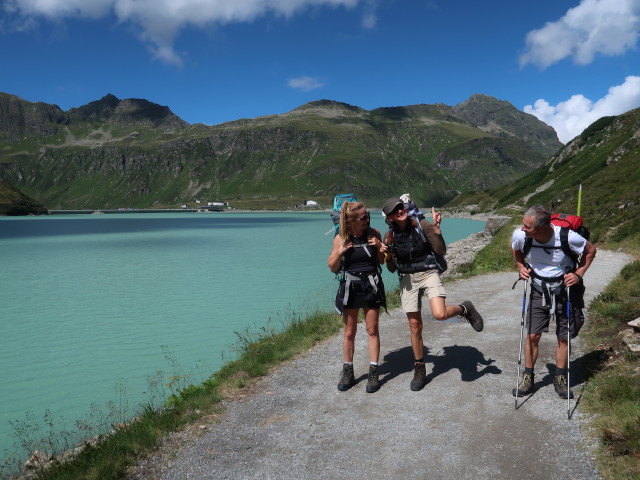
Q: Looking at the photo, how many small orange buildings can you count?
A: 0